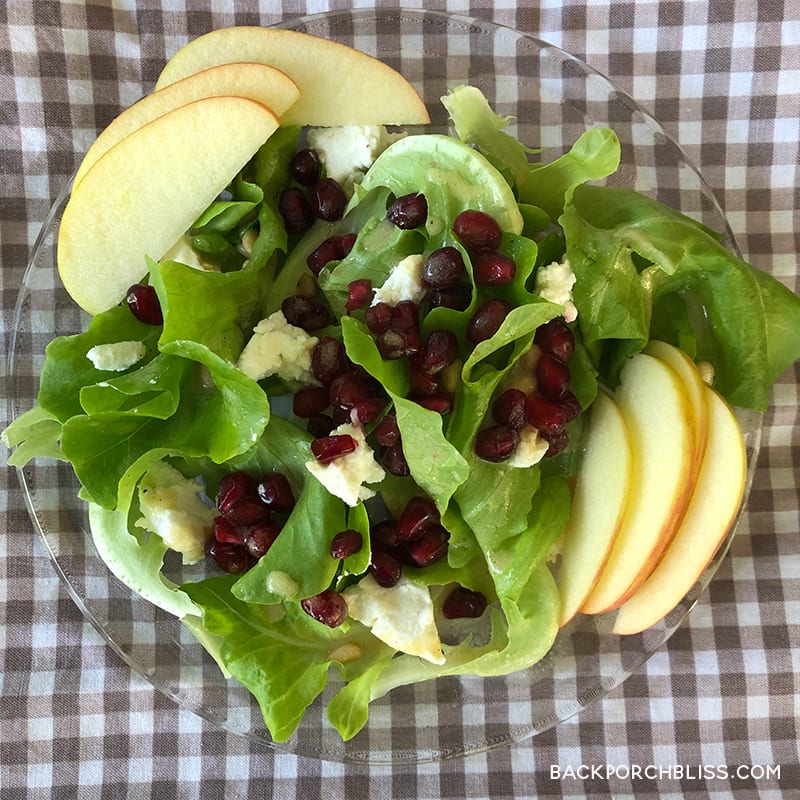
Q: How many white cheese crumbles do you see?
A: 10